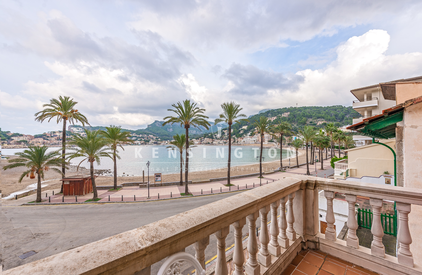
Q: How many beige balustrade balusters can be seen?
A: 12